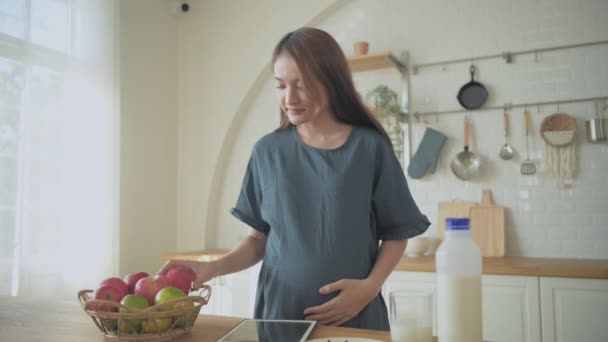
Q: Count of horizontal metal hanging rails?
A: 2